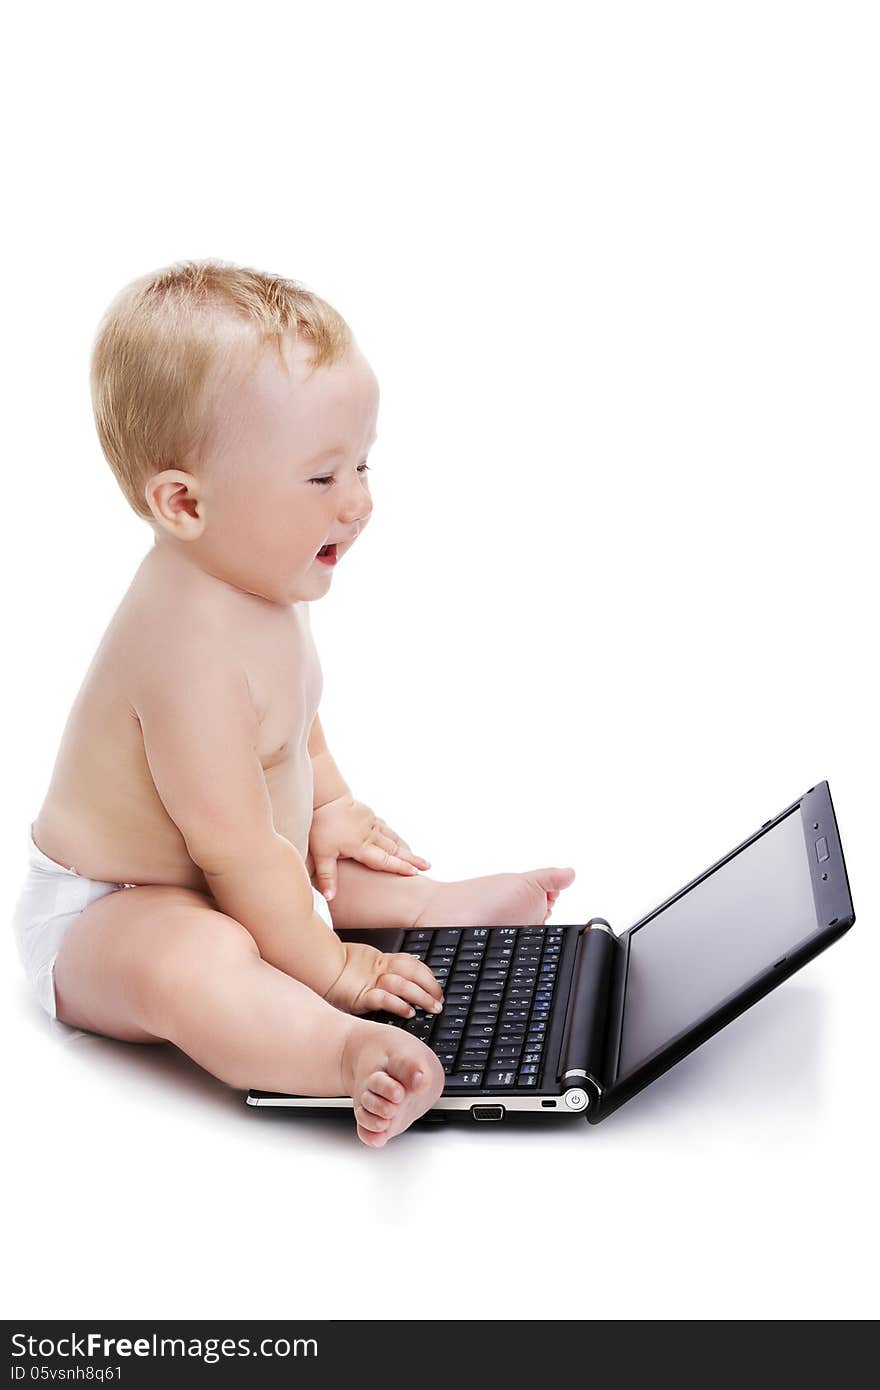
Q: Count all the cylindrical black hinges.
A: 1